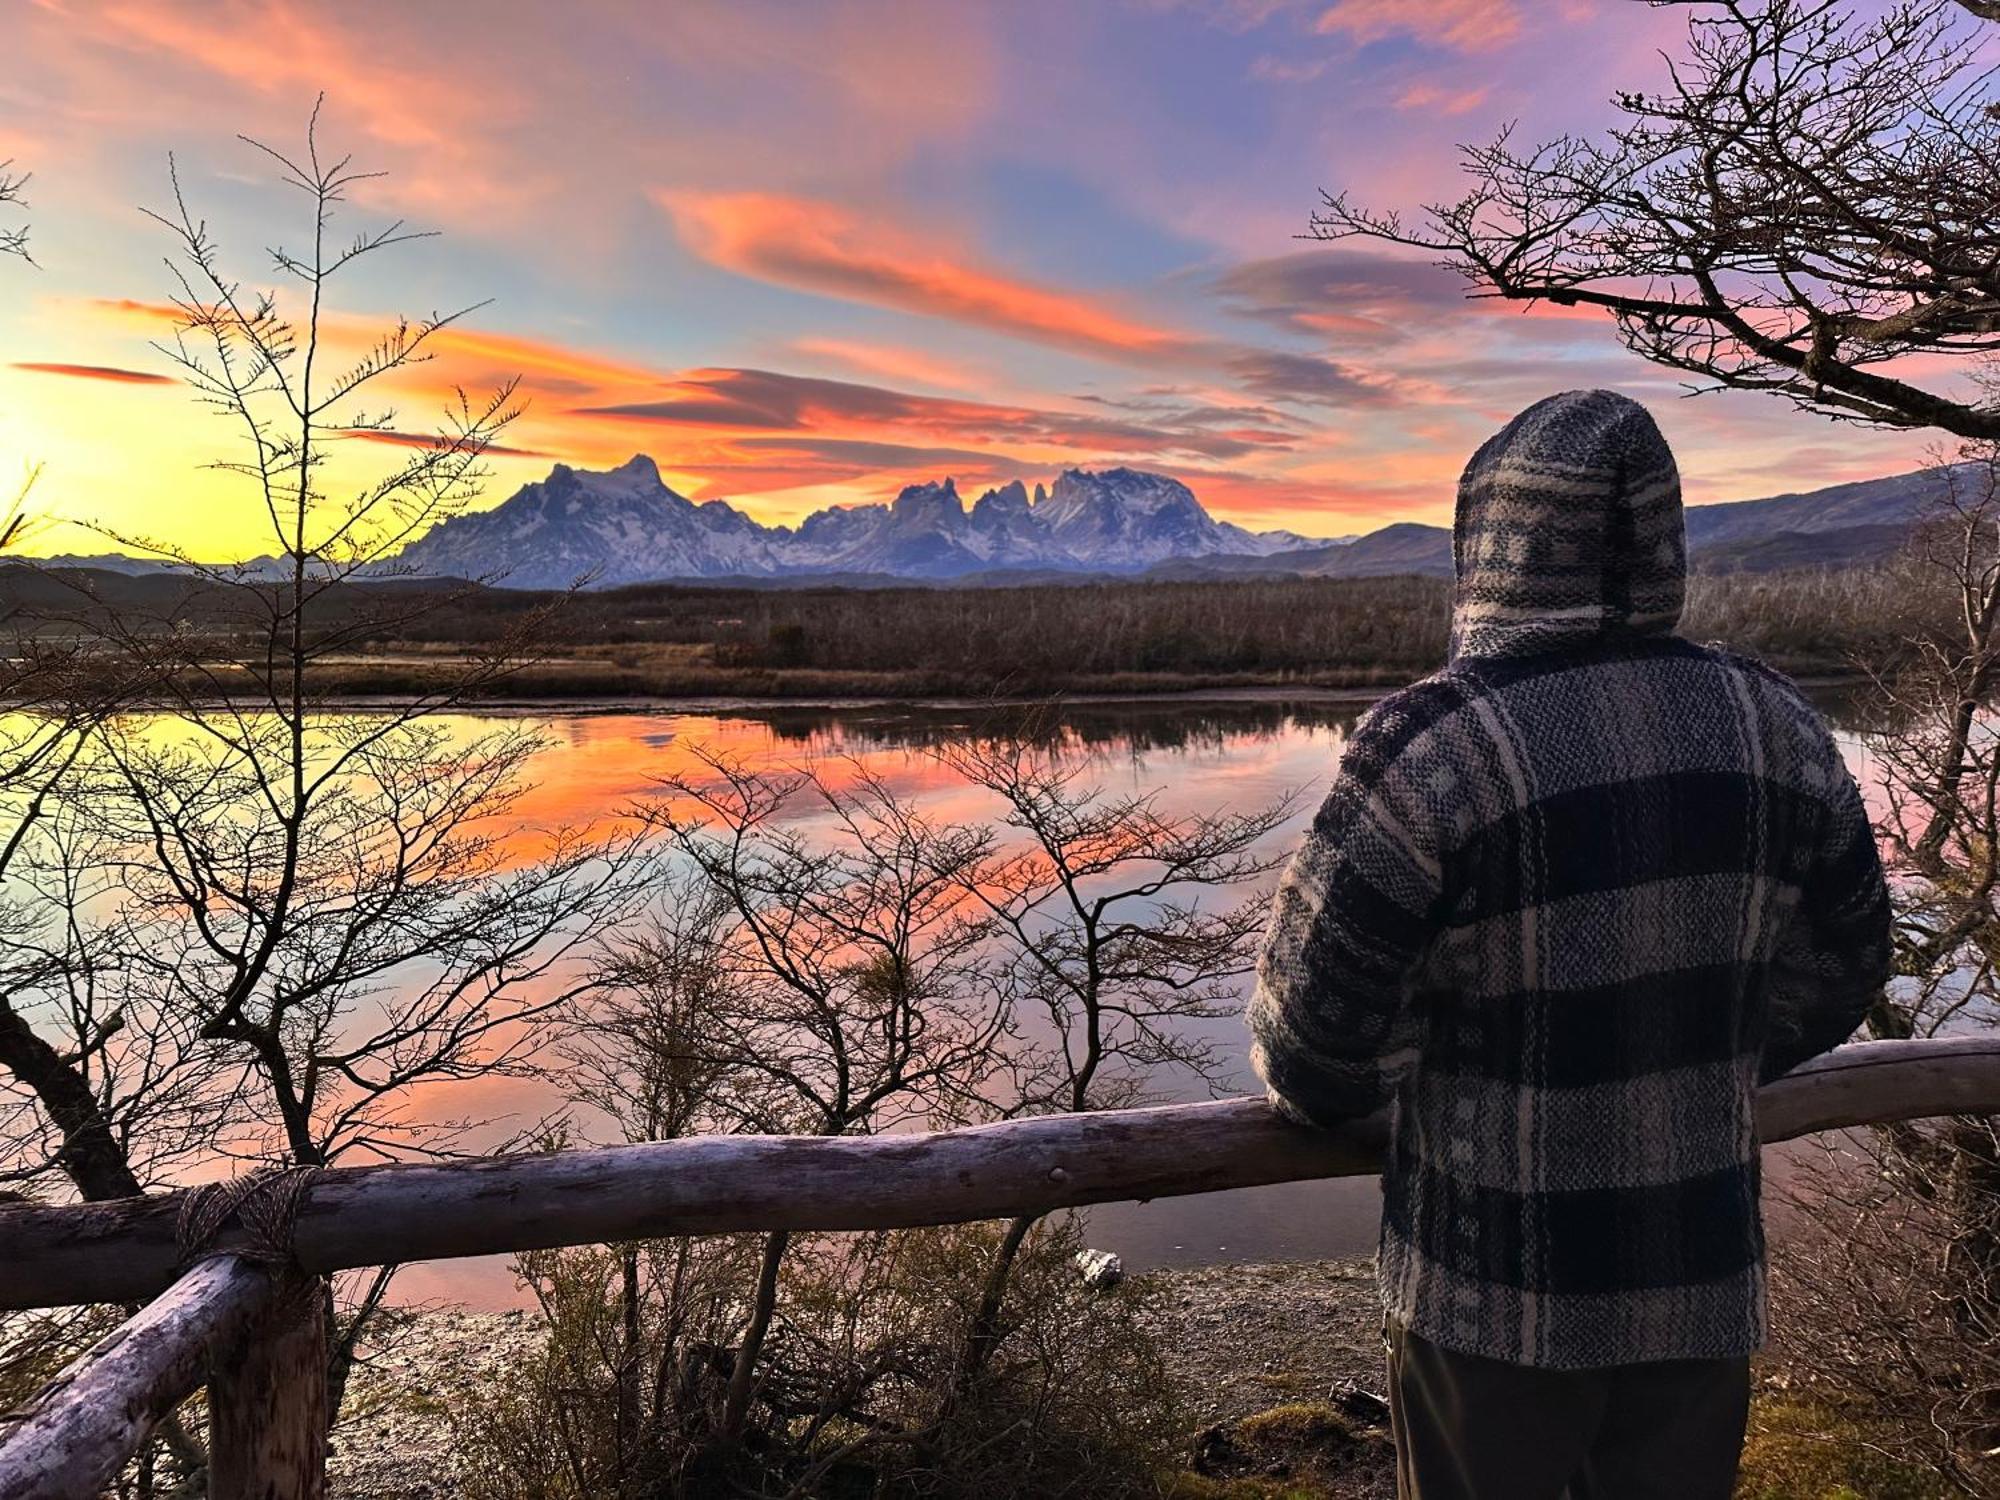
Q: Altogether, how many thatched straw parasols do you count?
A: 0